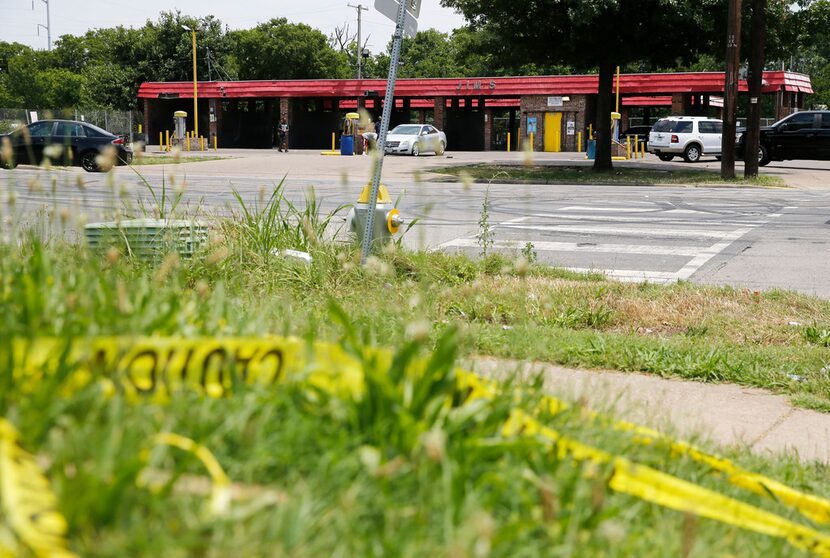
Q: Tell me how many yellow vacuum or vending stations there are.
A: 3